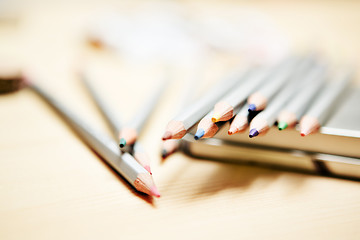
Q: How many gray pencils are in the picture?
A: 12